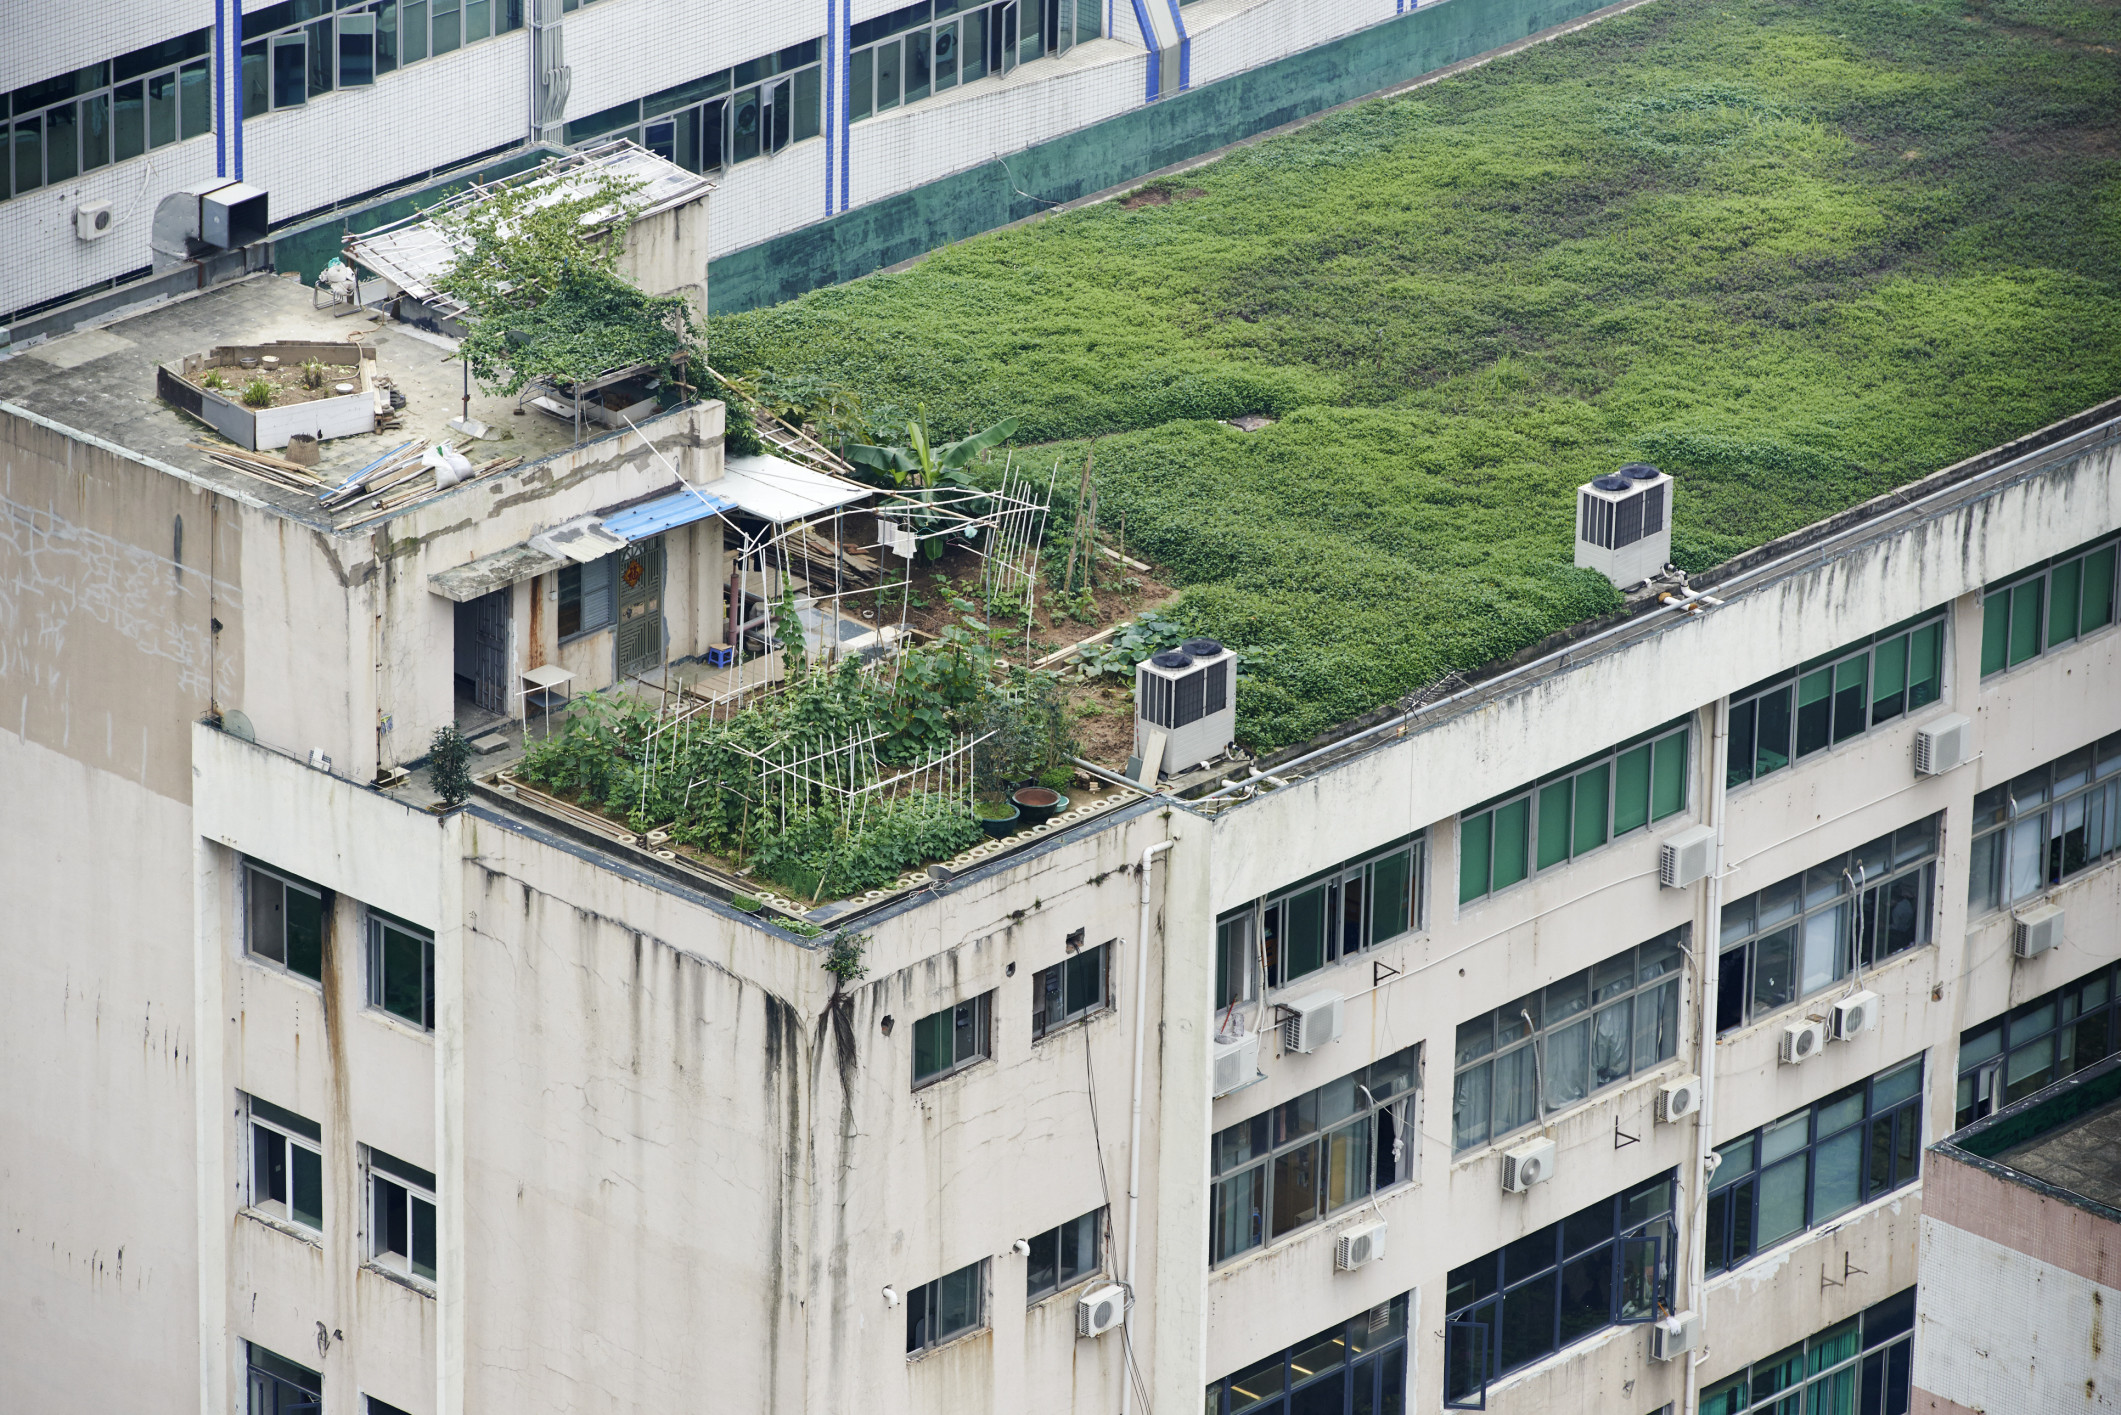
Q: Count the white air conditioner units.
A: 15